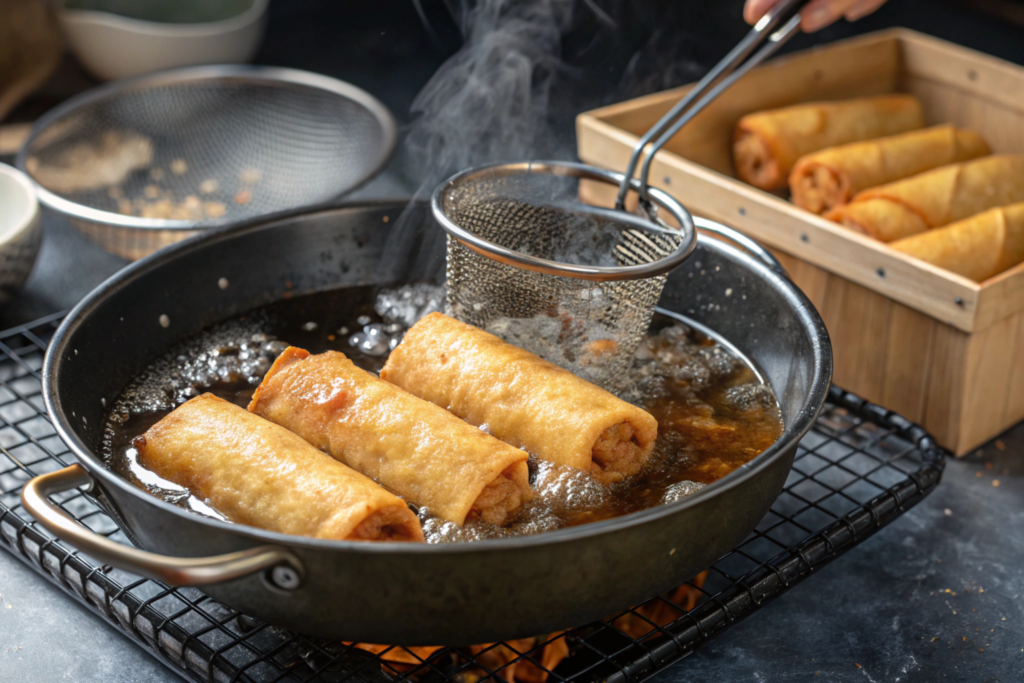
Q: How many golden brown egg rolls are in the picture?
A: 7